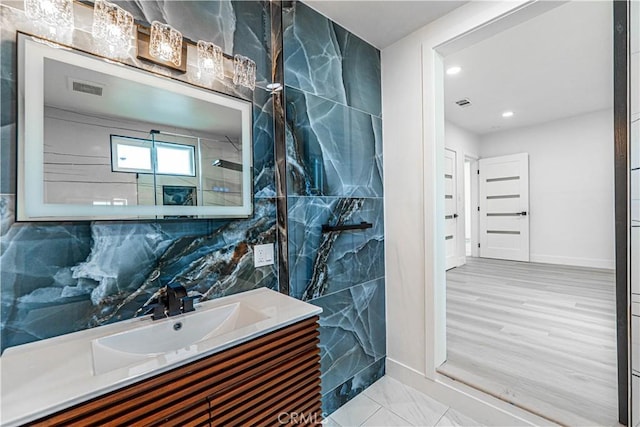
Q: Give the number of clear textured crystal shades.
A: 5